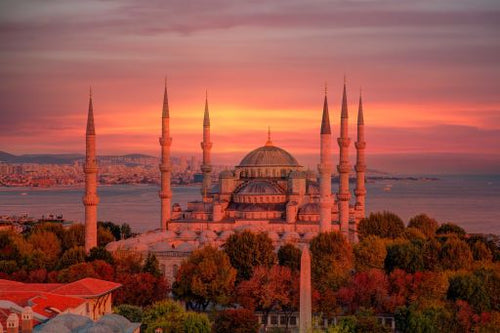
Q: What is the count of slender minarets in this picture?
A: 6